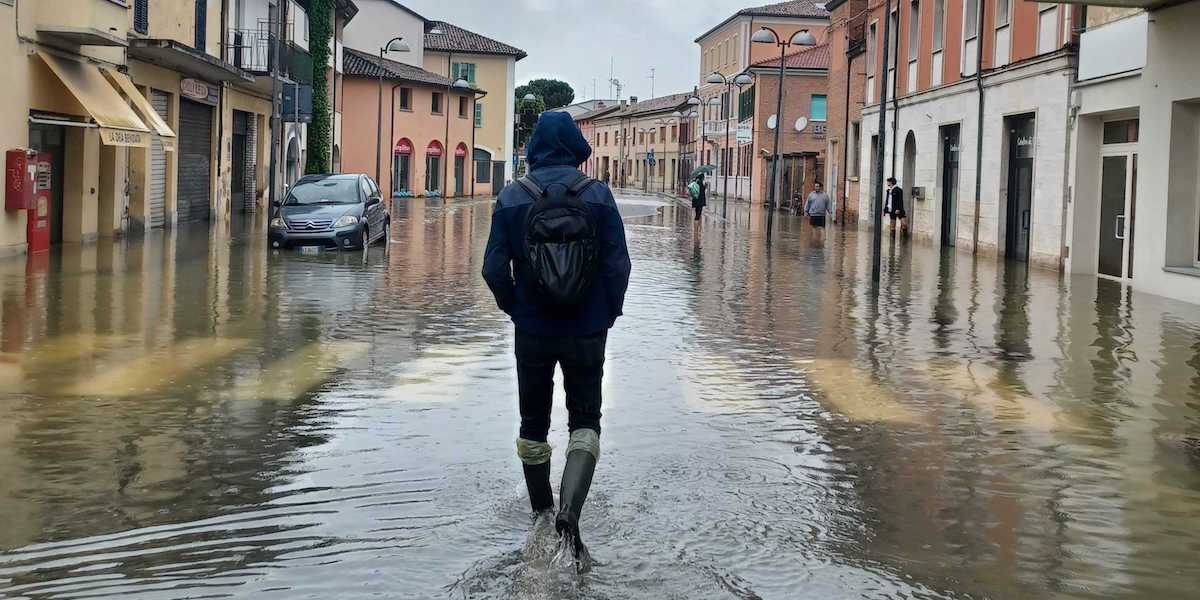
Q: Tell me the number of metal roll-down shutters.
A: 2